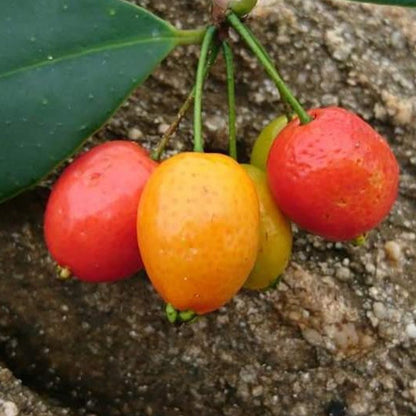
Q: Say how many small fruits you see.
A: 5